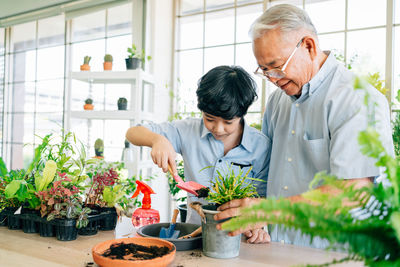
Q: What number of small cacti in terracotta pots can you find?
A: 3